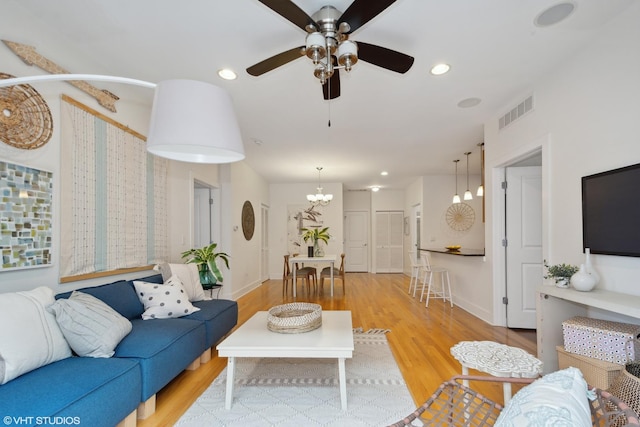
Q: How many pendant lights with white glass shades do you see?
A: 3